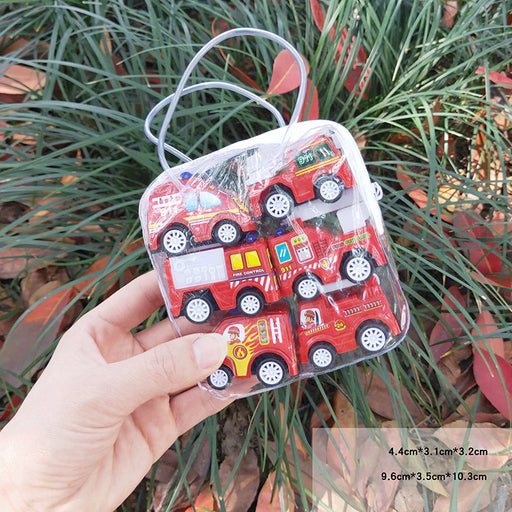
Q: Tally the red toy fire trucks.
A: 6